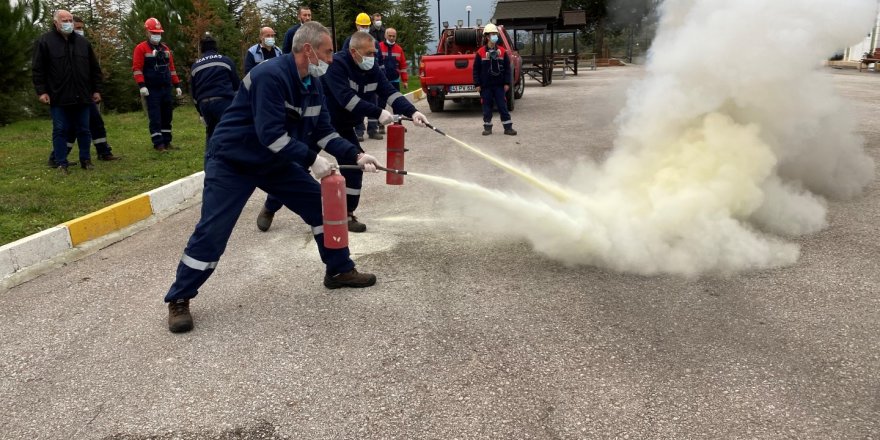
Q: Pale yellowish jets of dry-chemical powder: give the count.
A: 2